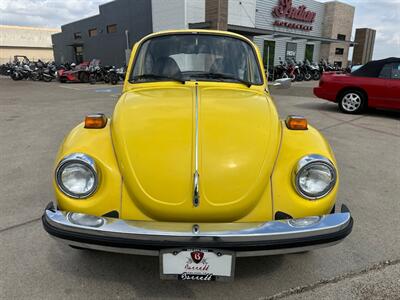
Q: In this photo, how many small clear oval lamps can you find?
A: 2